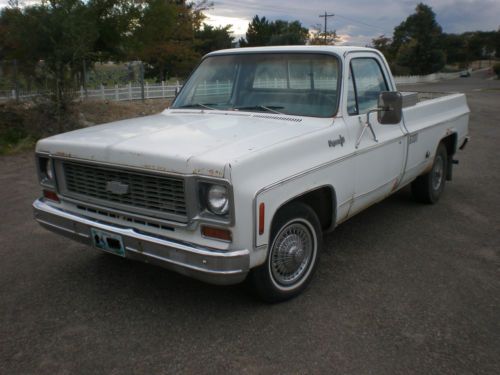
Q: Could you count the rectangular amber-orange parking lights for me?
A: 2